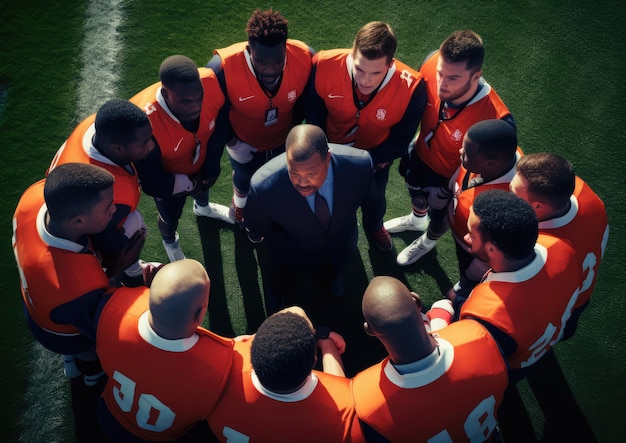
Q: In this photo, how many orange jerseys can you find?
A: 12